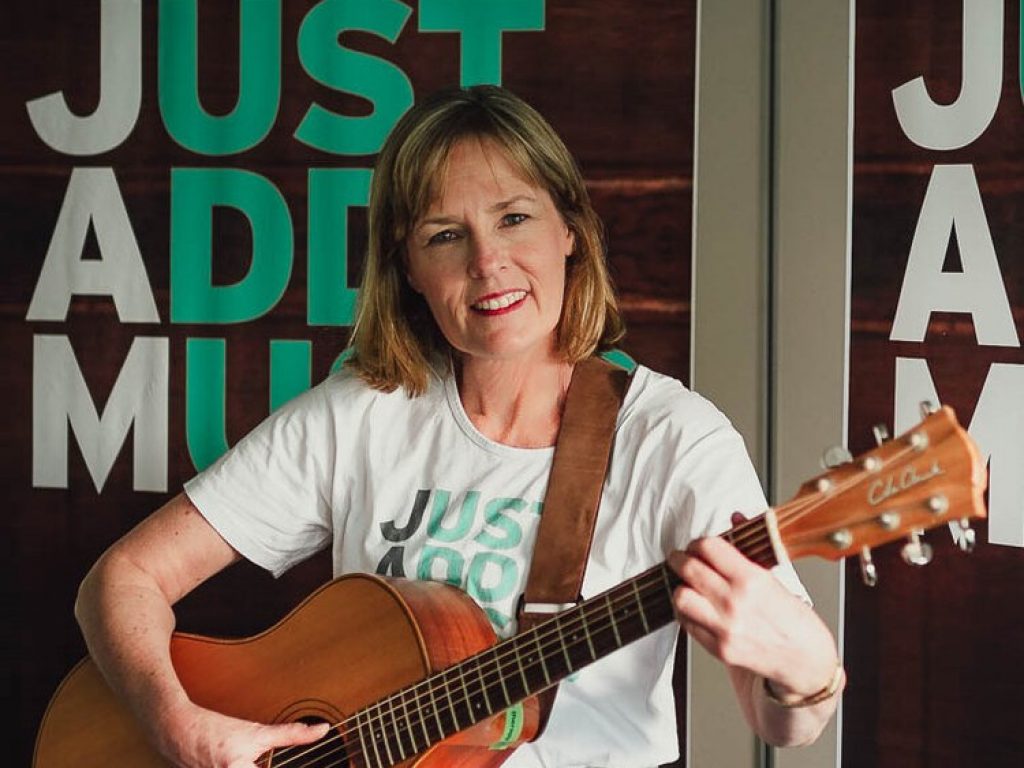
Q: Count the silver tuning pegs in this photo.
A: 6